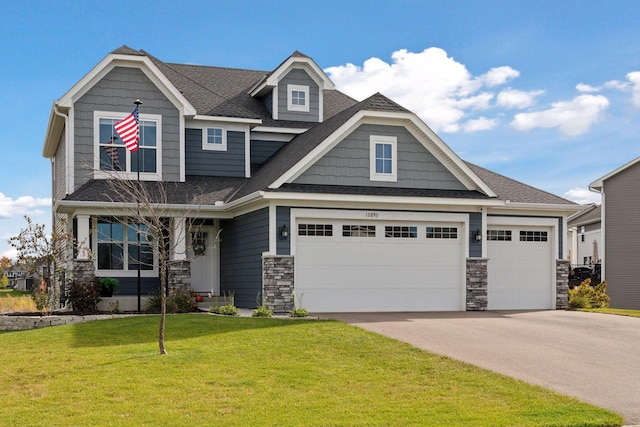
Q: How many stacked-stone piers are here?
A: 5